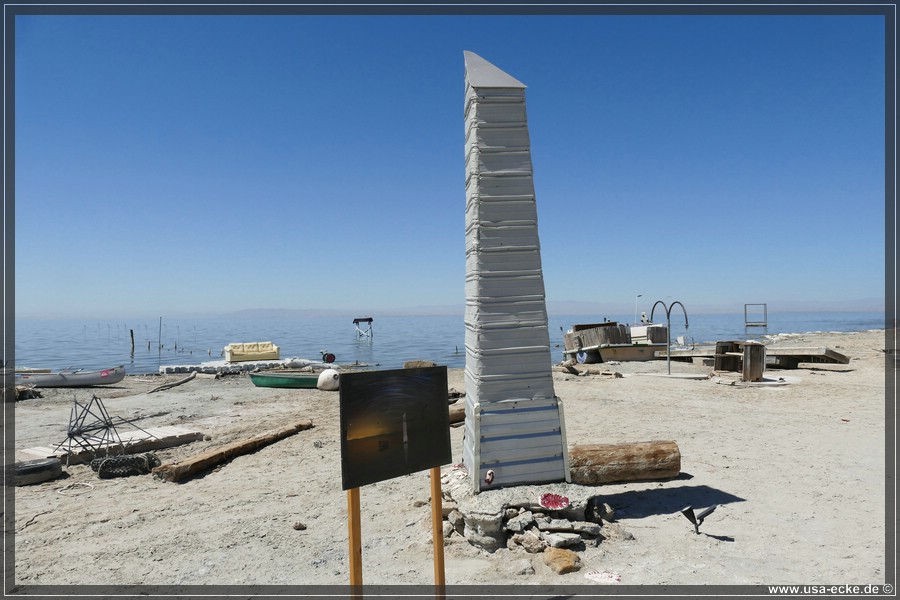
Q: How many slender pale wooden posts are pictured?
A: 2